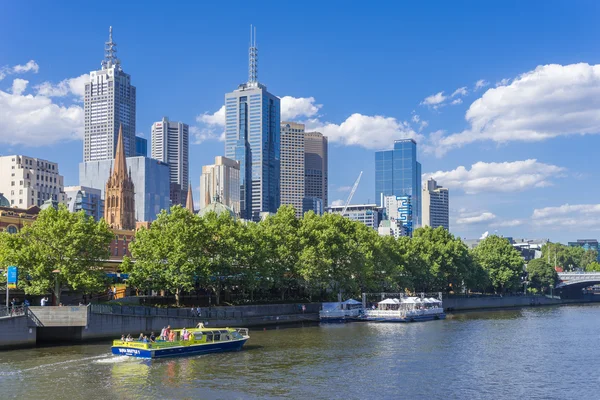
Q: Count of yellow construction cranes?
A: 0